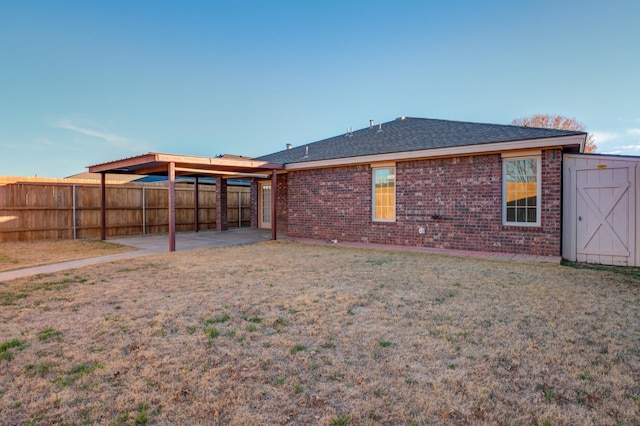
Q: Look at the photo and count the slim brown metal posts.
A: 4